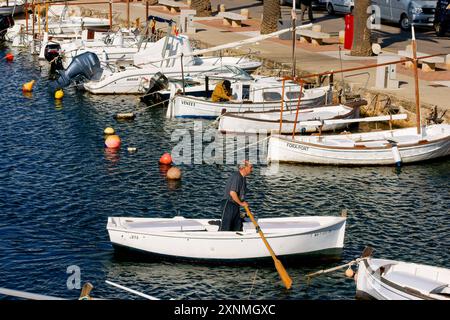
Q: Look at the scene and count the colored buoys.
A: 7